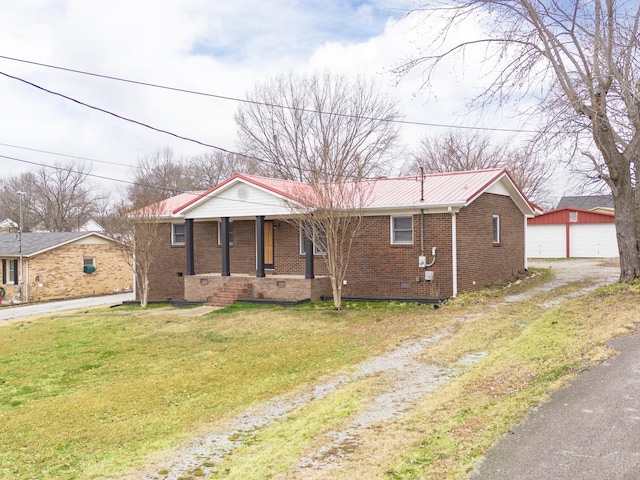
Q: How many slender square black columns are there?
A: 4